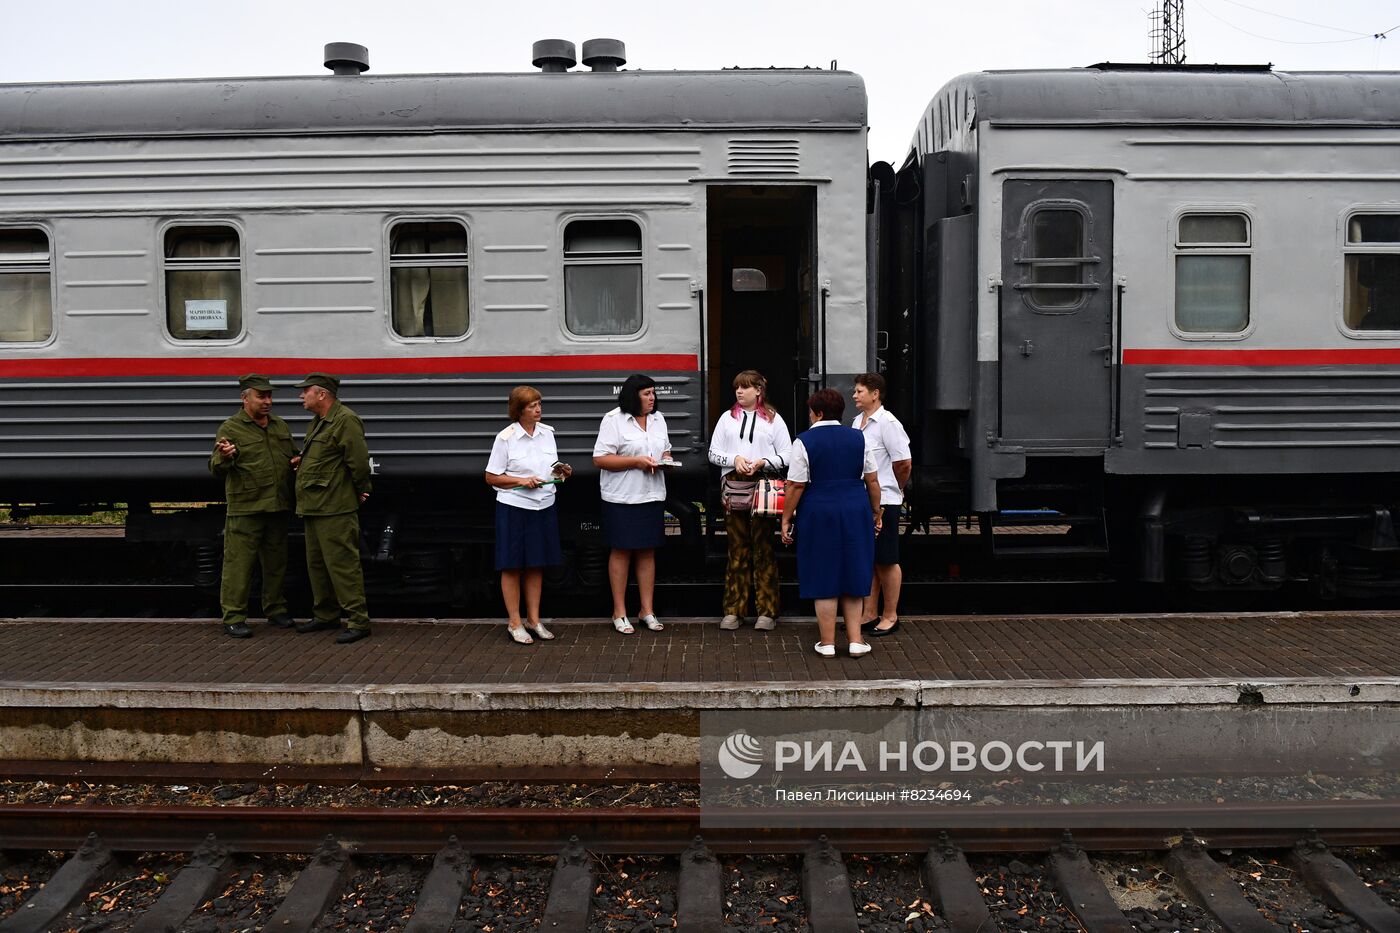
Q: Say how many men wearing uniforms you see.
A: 2